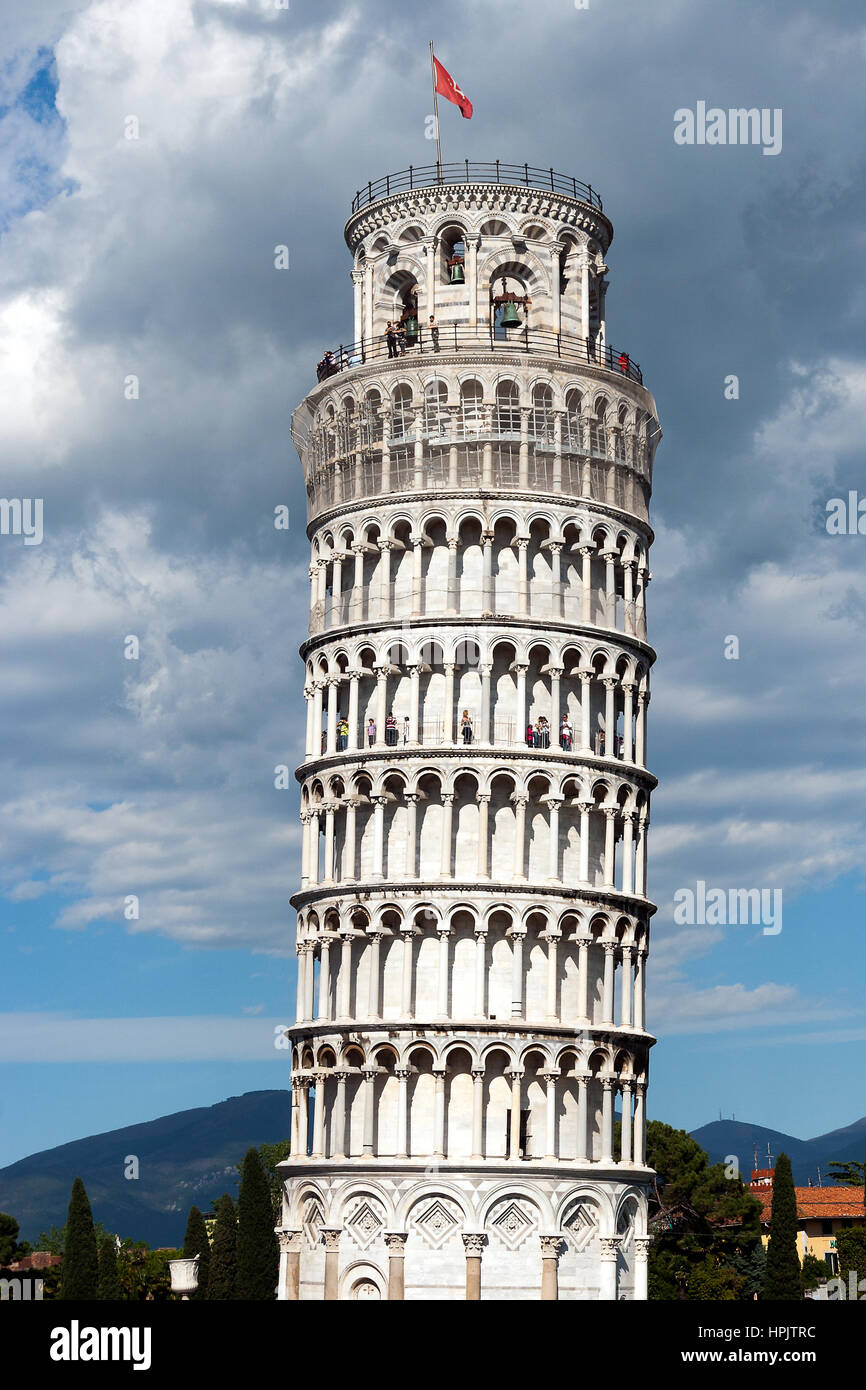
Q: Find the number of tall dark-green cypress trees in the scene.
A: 6